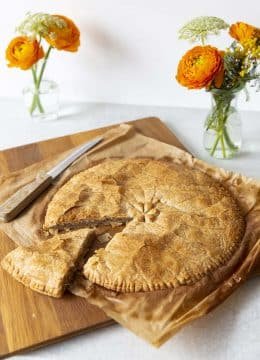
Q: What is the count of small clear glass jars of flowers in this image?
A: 2